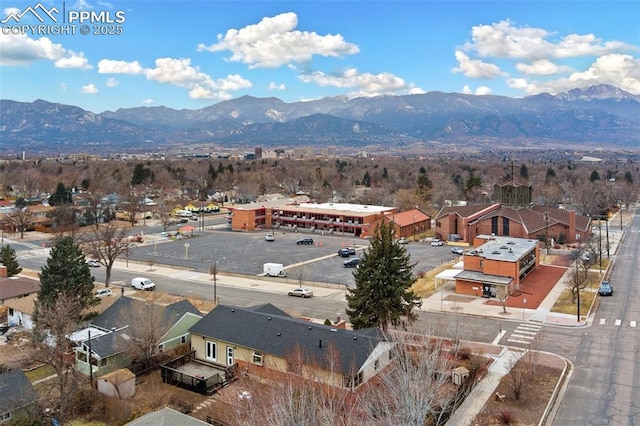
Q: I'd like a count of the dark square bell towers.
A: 1